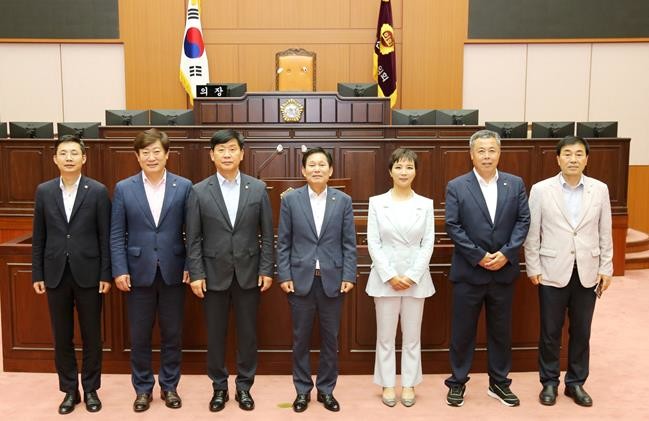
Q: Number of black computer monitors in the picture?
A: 12